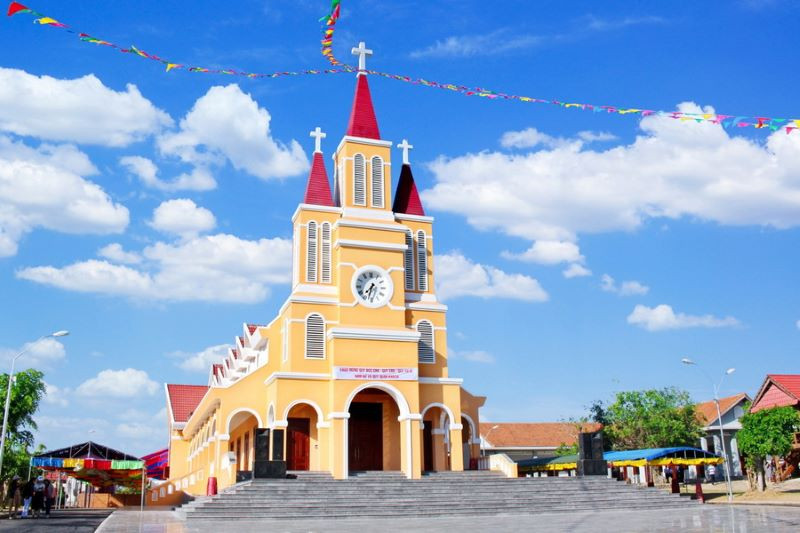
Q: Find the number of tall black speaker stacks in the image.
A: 2